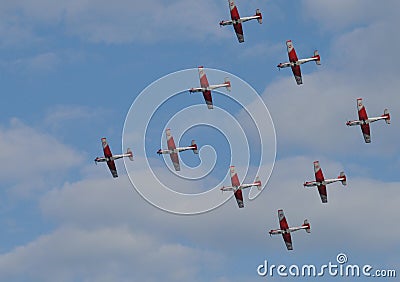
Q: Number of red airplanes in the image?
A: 9